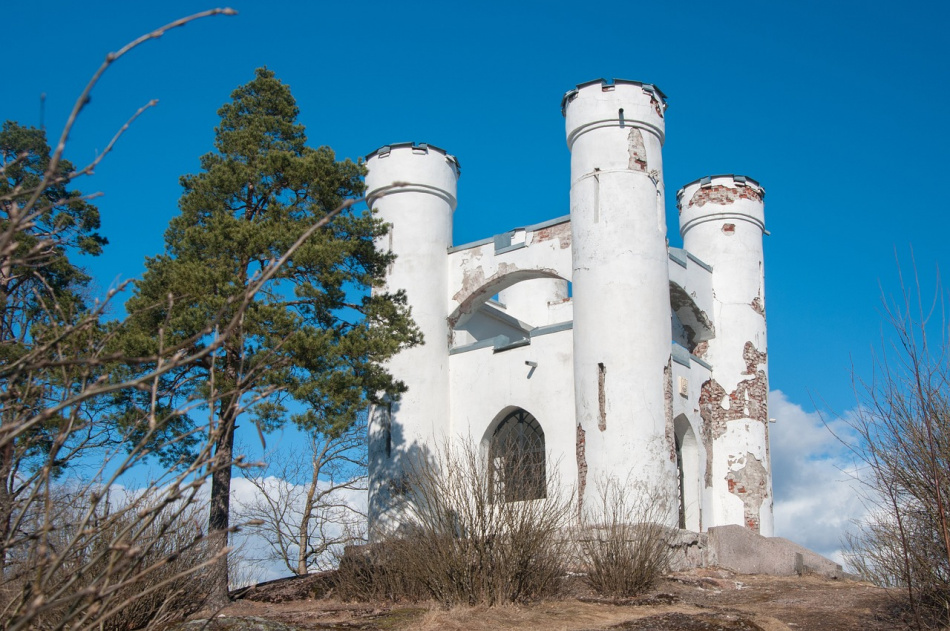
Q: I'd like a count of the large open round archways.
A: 2